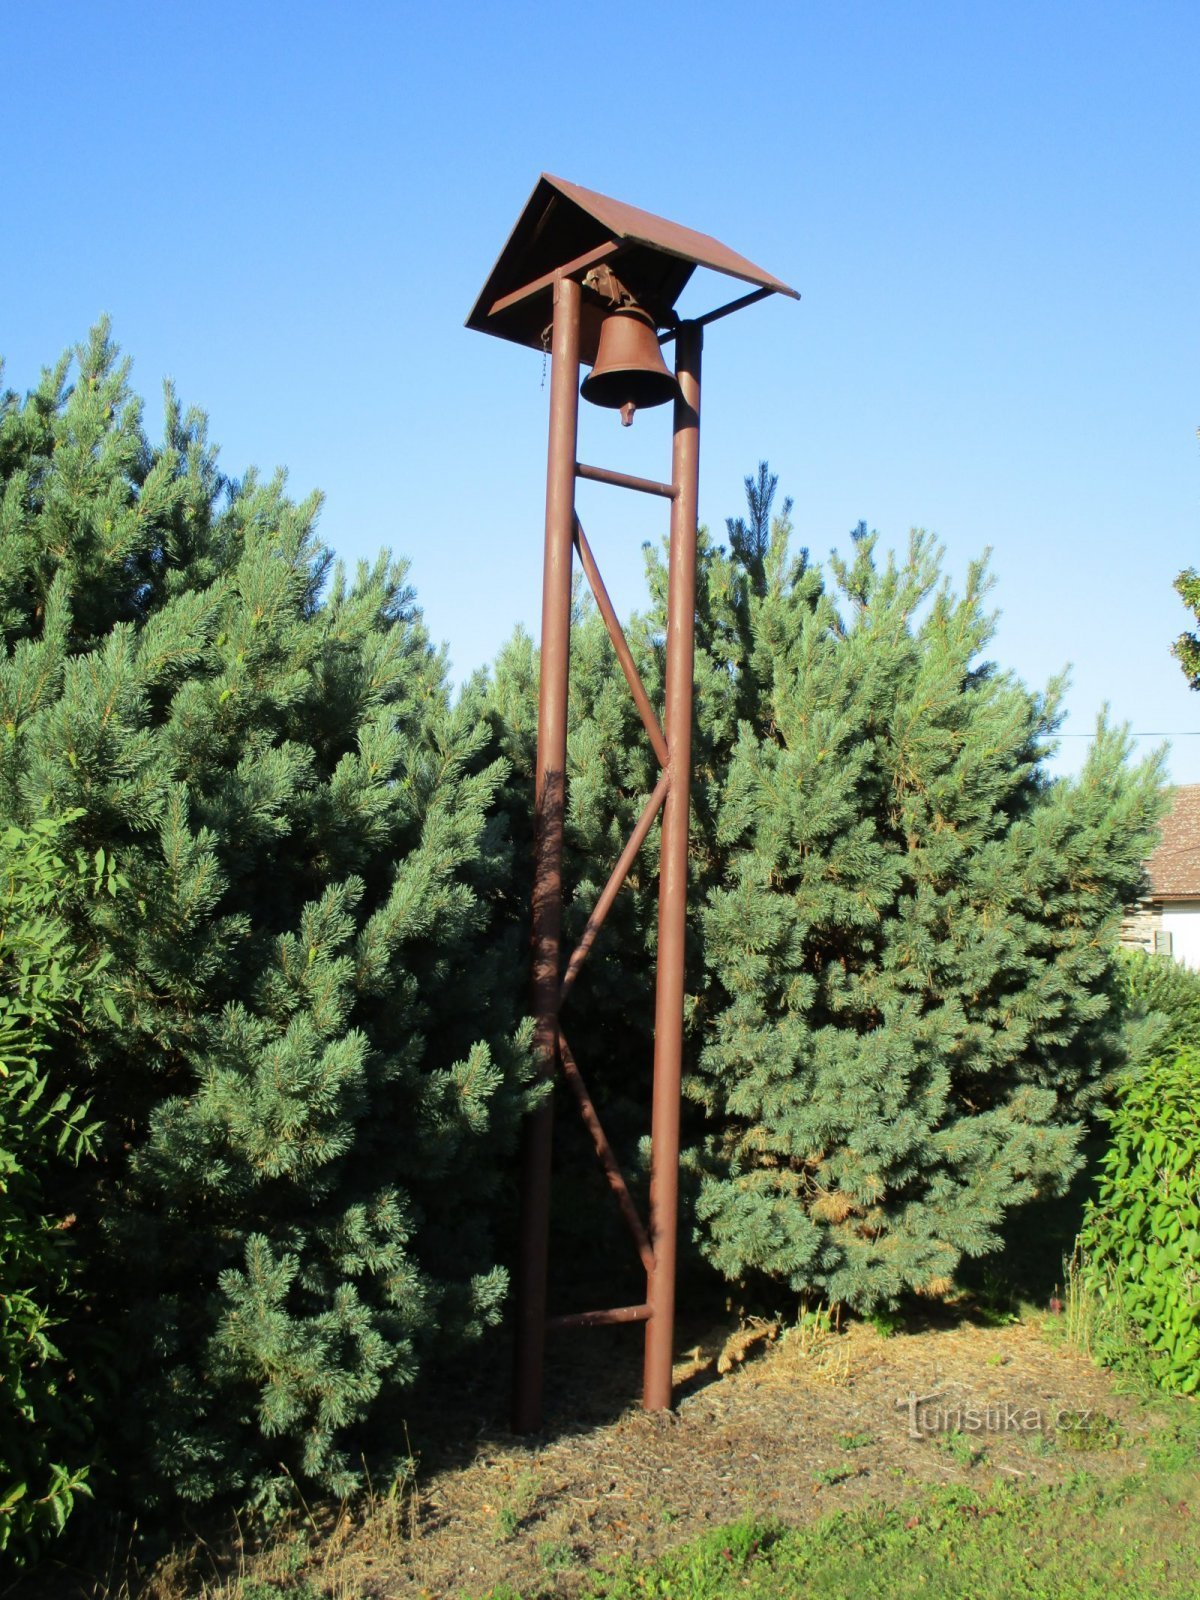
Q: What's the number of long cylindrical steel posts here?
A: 2